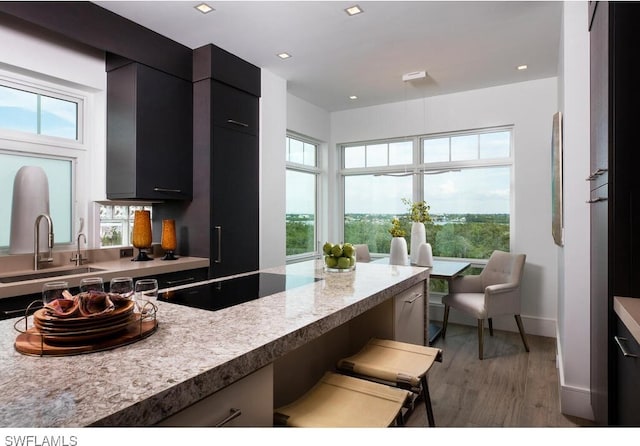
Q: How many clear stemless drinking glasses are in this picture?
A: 4